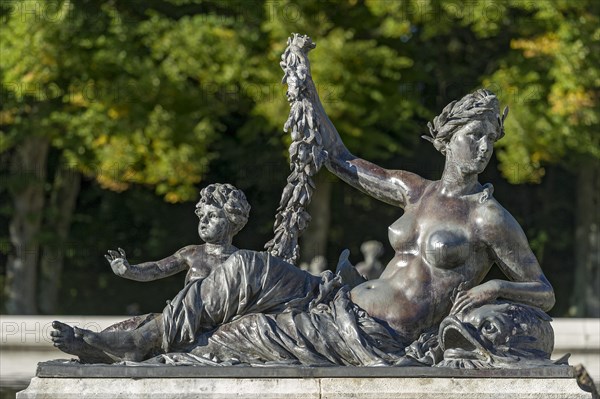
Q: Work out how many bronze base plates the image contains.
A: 1